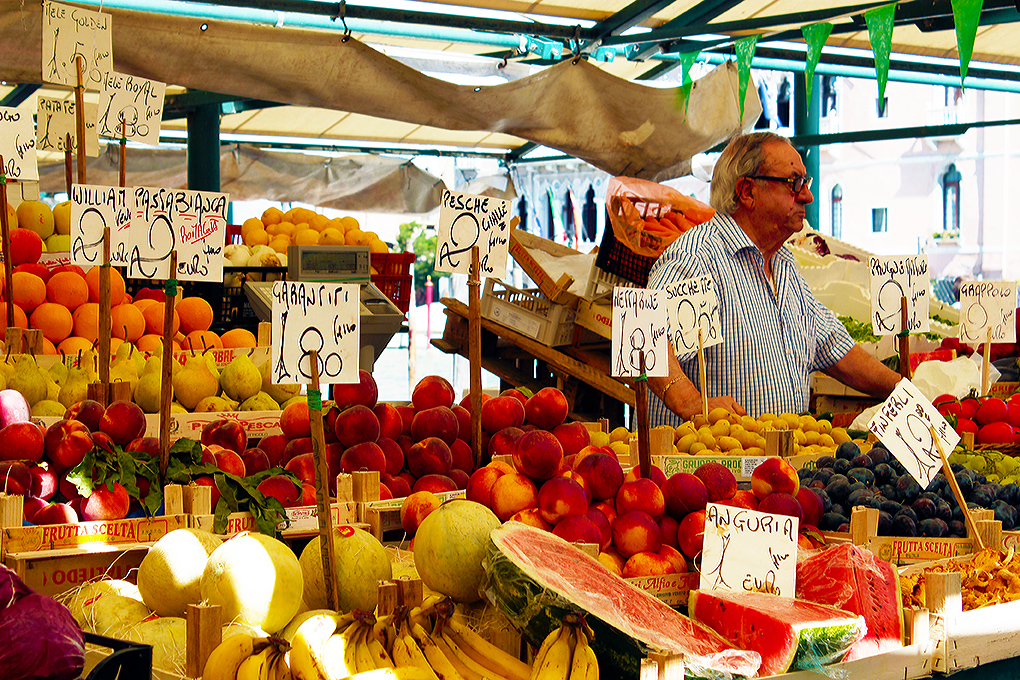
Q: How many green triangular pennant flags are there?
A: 5